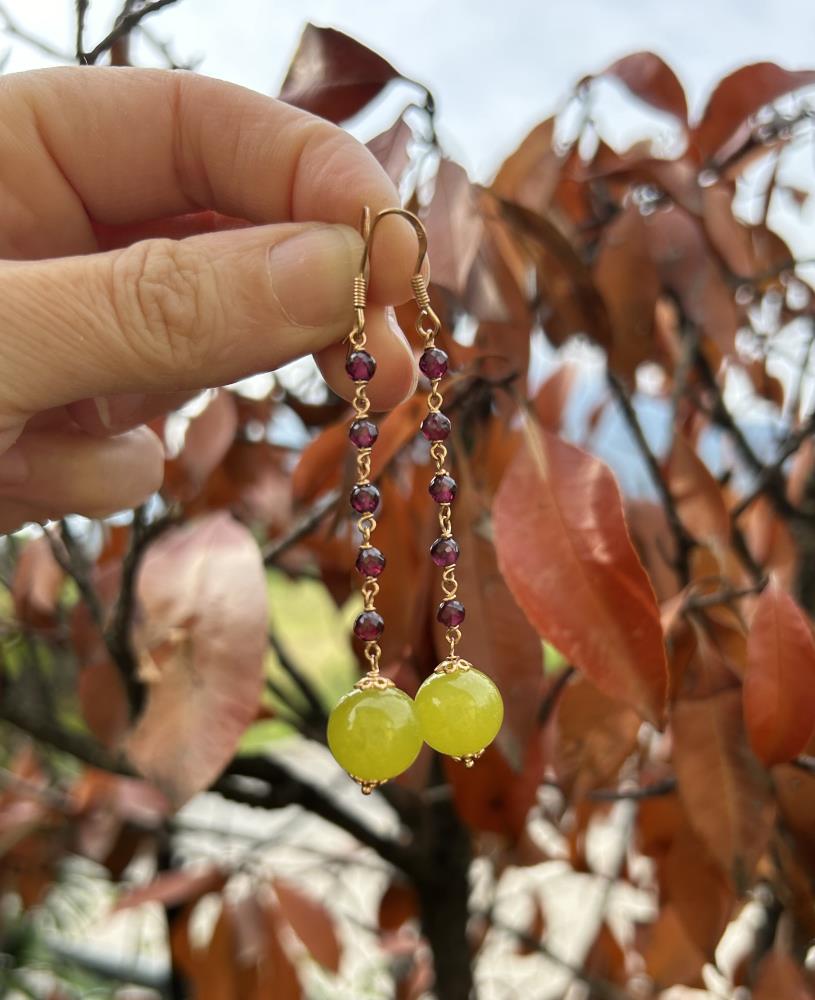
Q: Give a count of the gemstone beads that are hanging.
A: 12